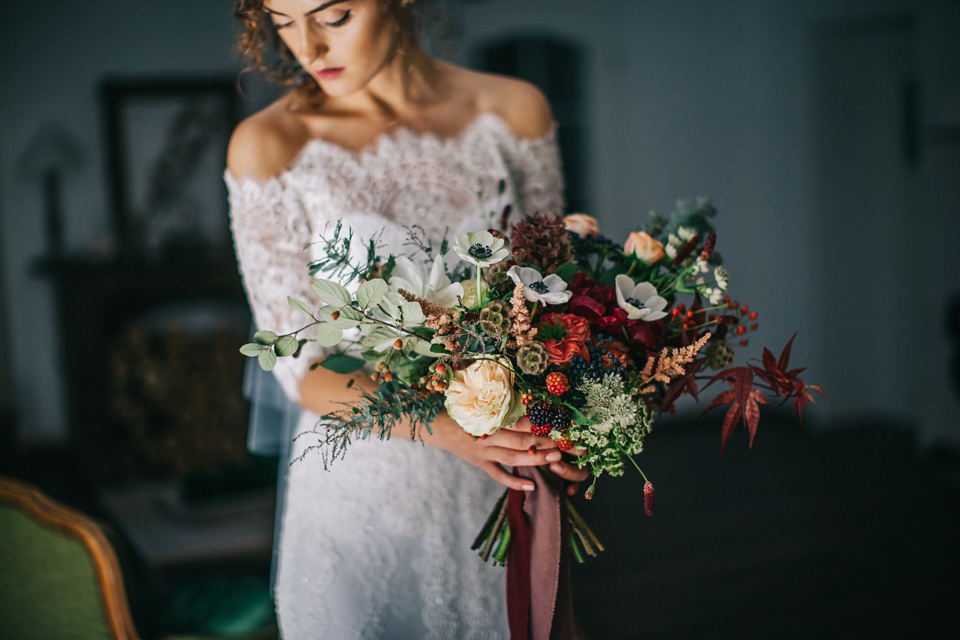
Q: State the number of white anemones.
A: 3